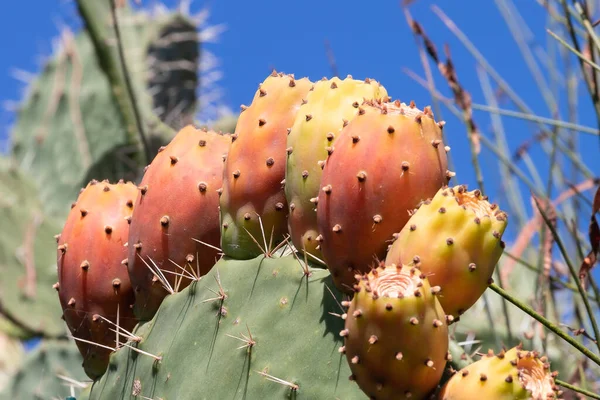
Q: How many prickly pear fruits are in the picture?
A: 8